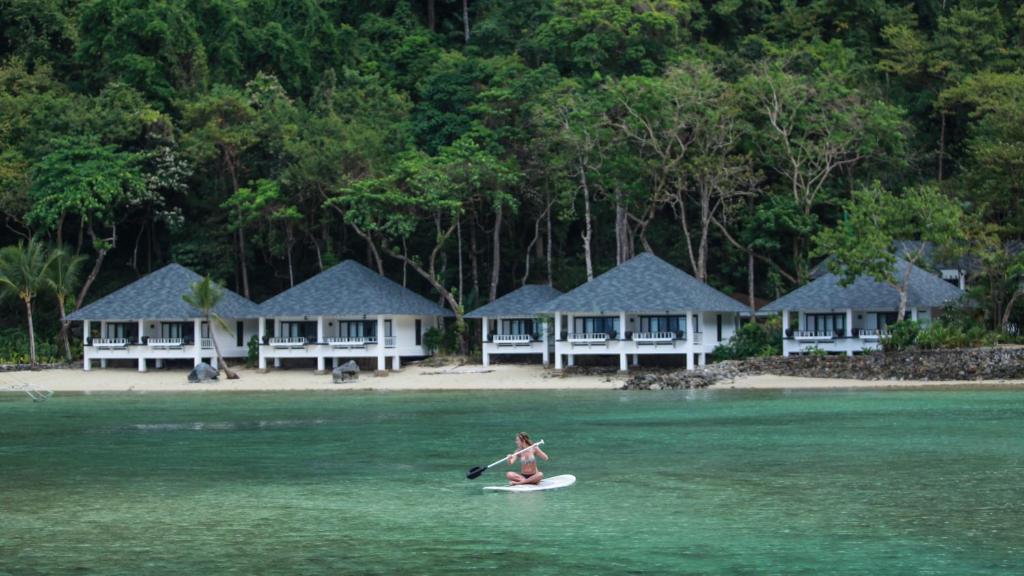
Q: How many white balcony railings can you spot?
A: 9